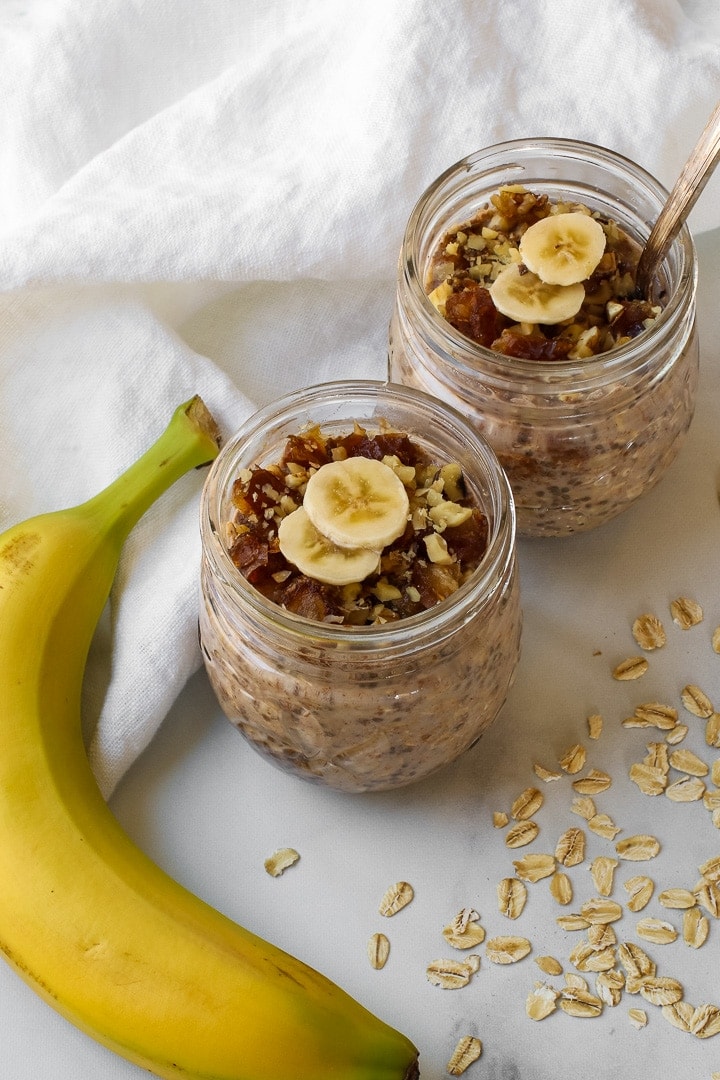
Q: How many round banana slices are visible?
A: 4